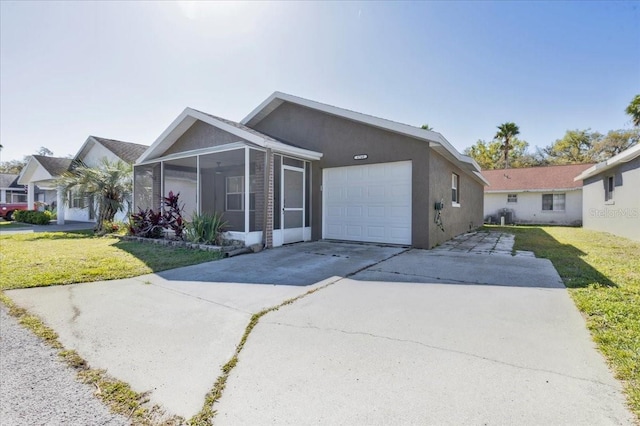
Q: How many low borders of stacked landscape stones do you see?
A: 1